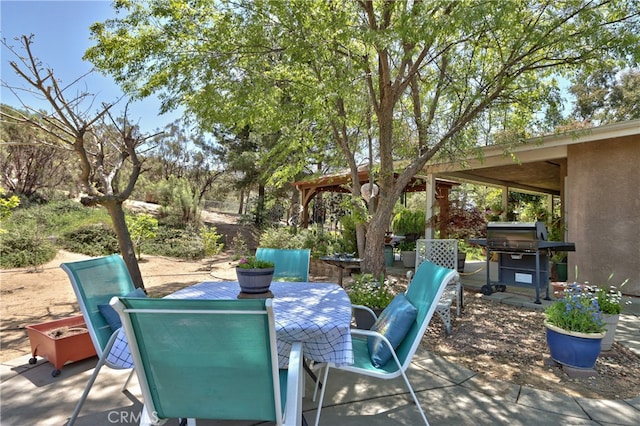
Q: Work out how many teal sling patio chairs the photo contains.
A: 4